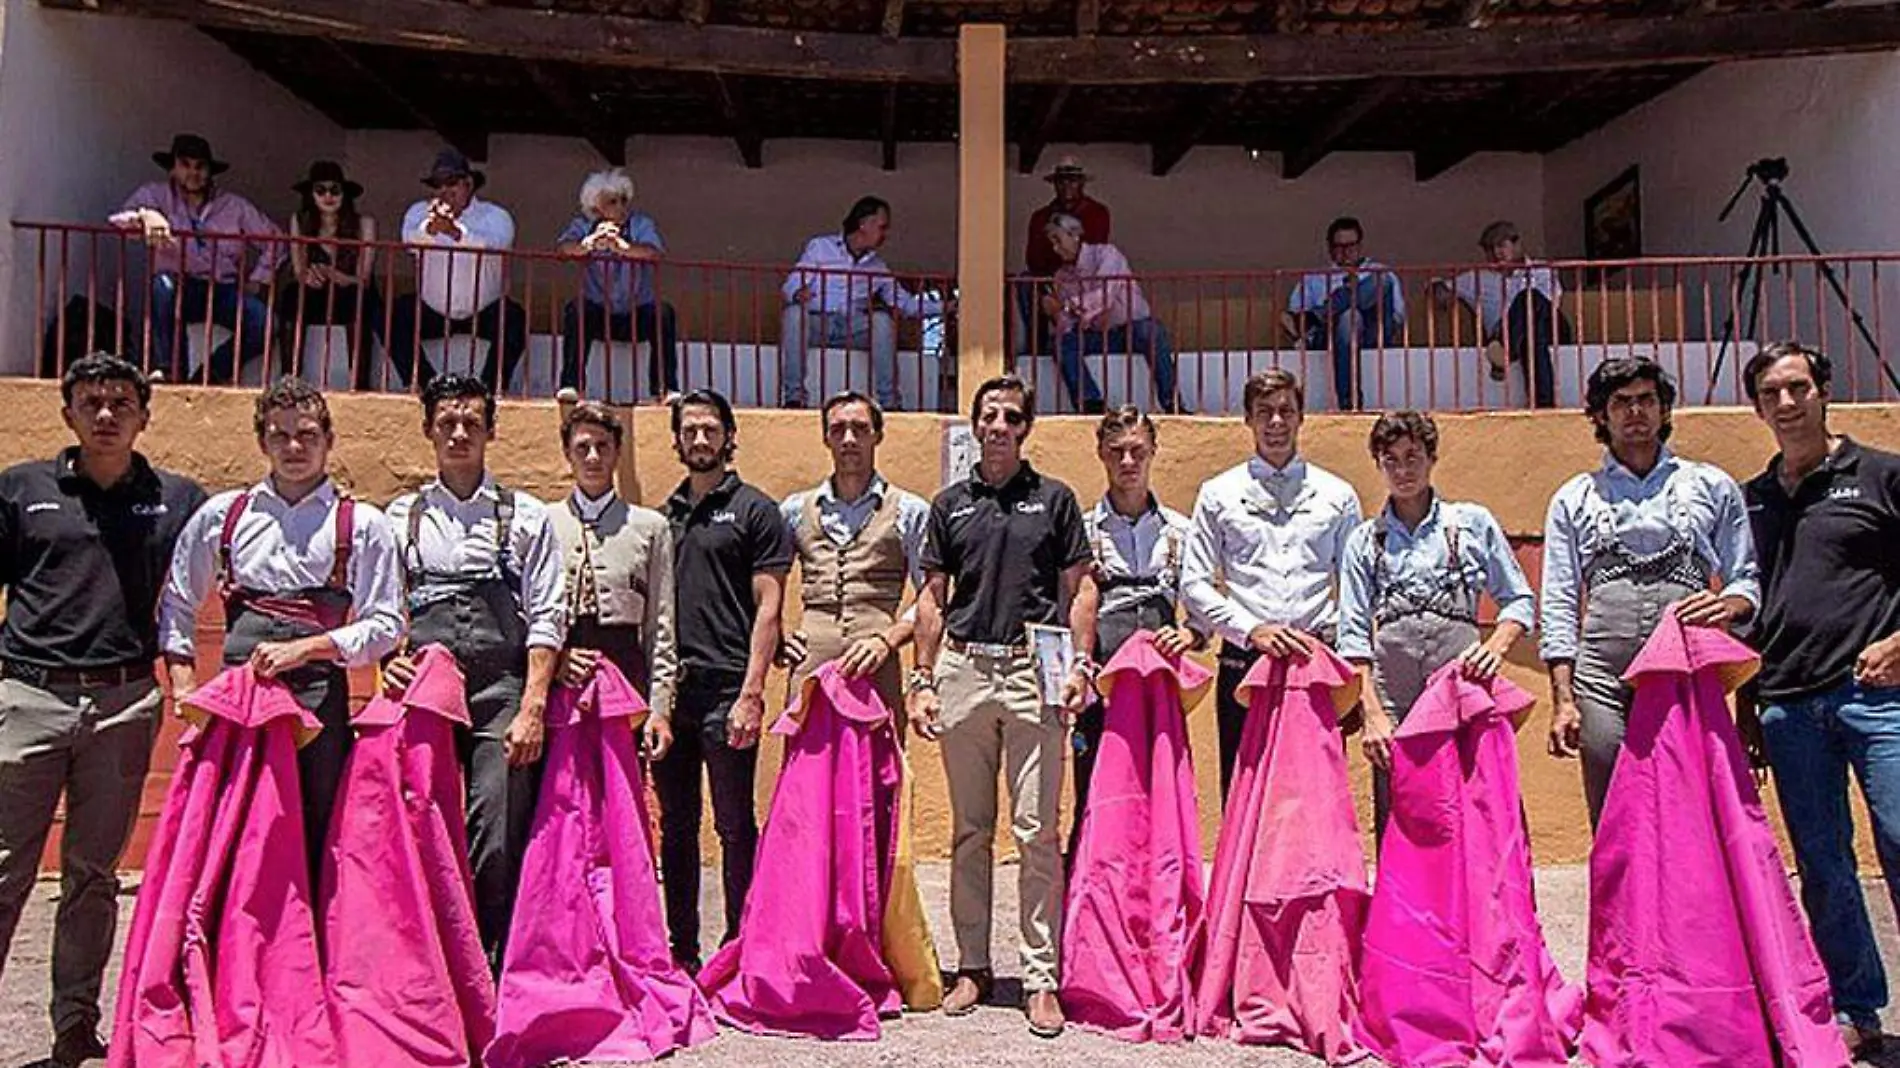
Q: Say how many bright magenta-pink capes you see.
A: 8